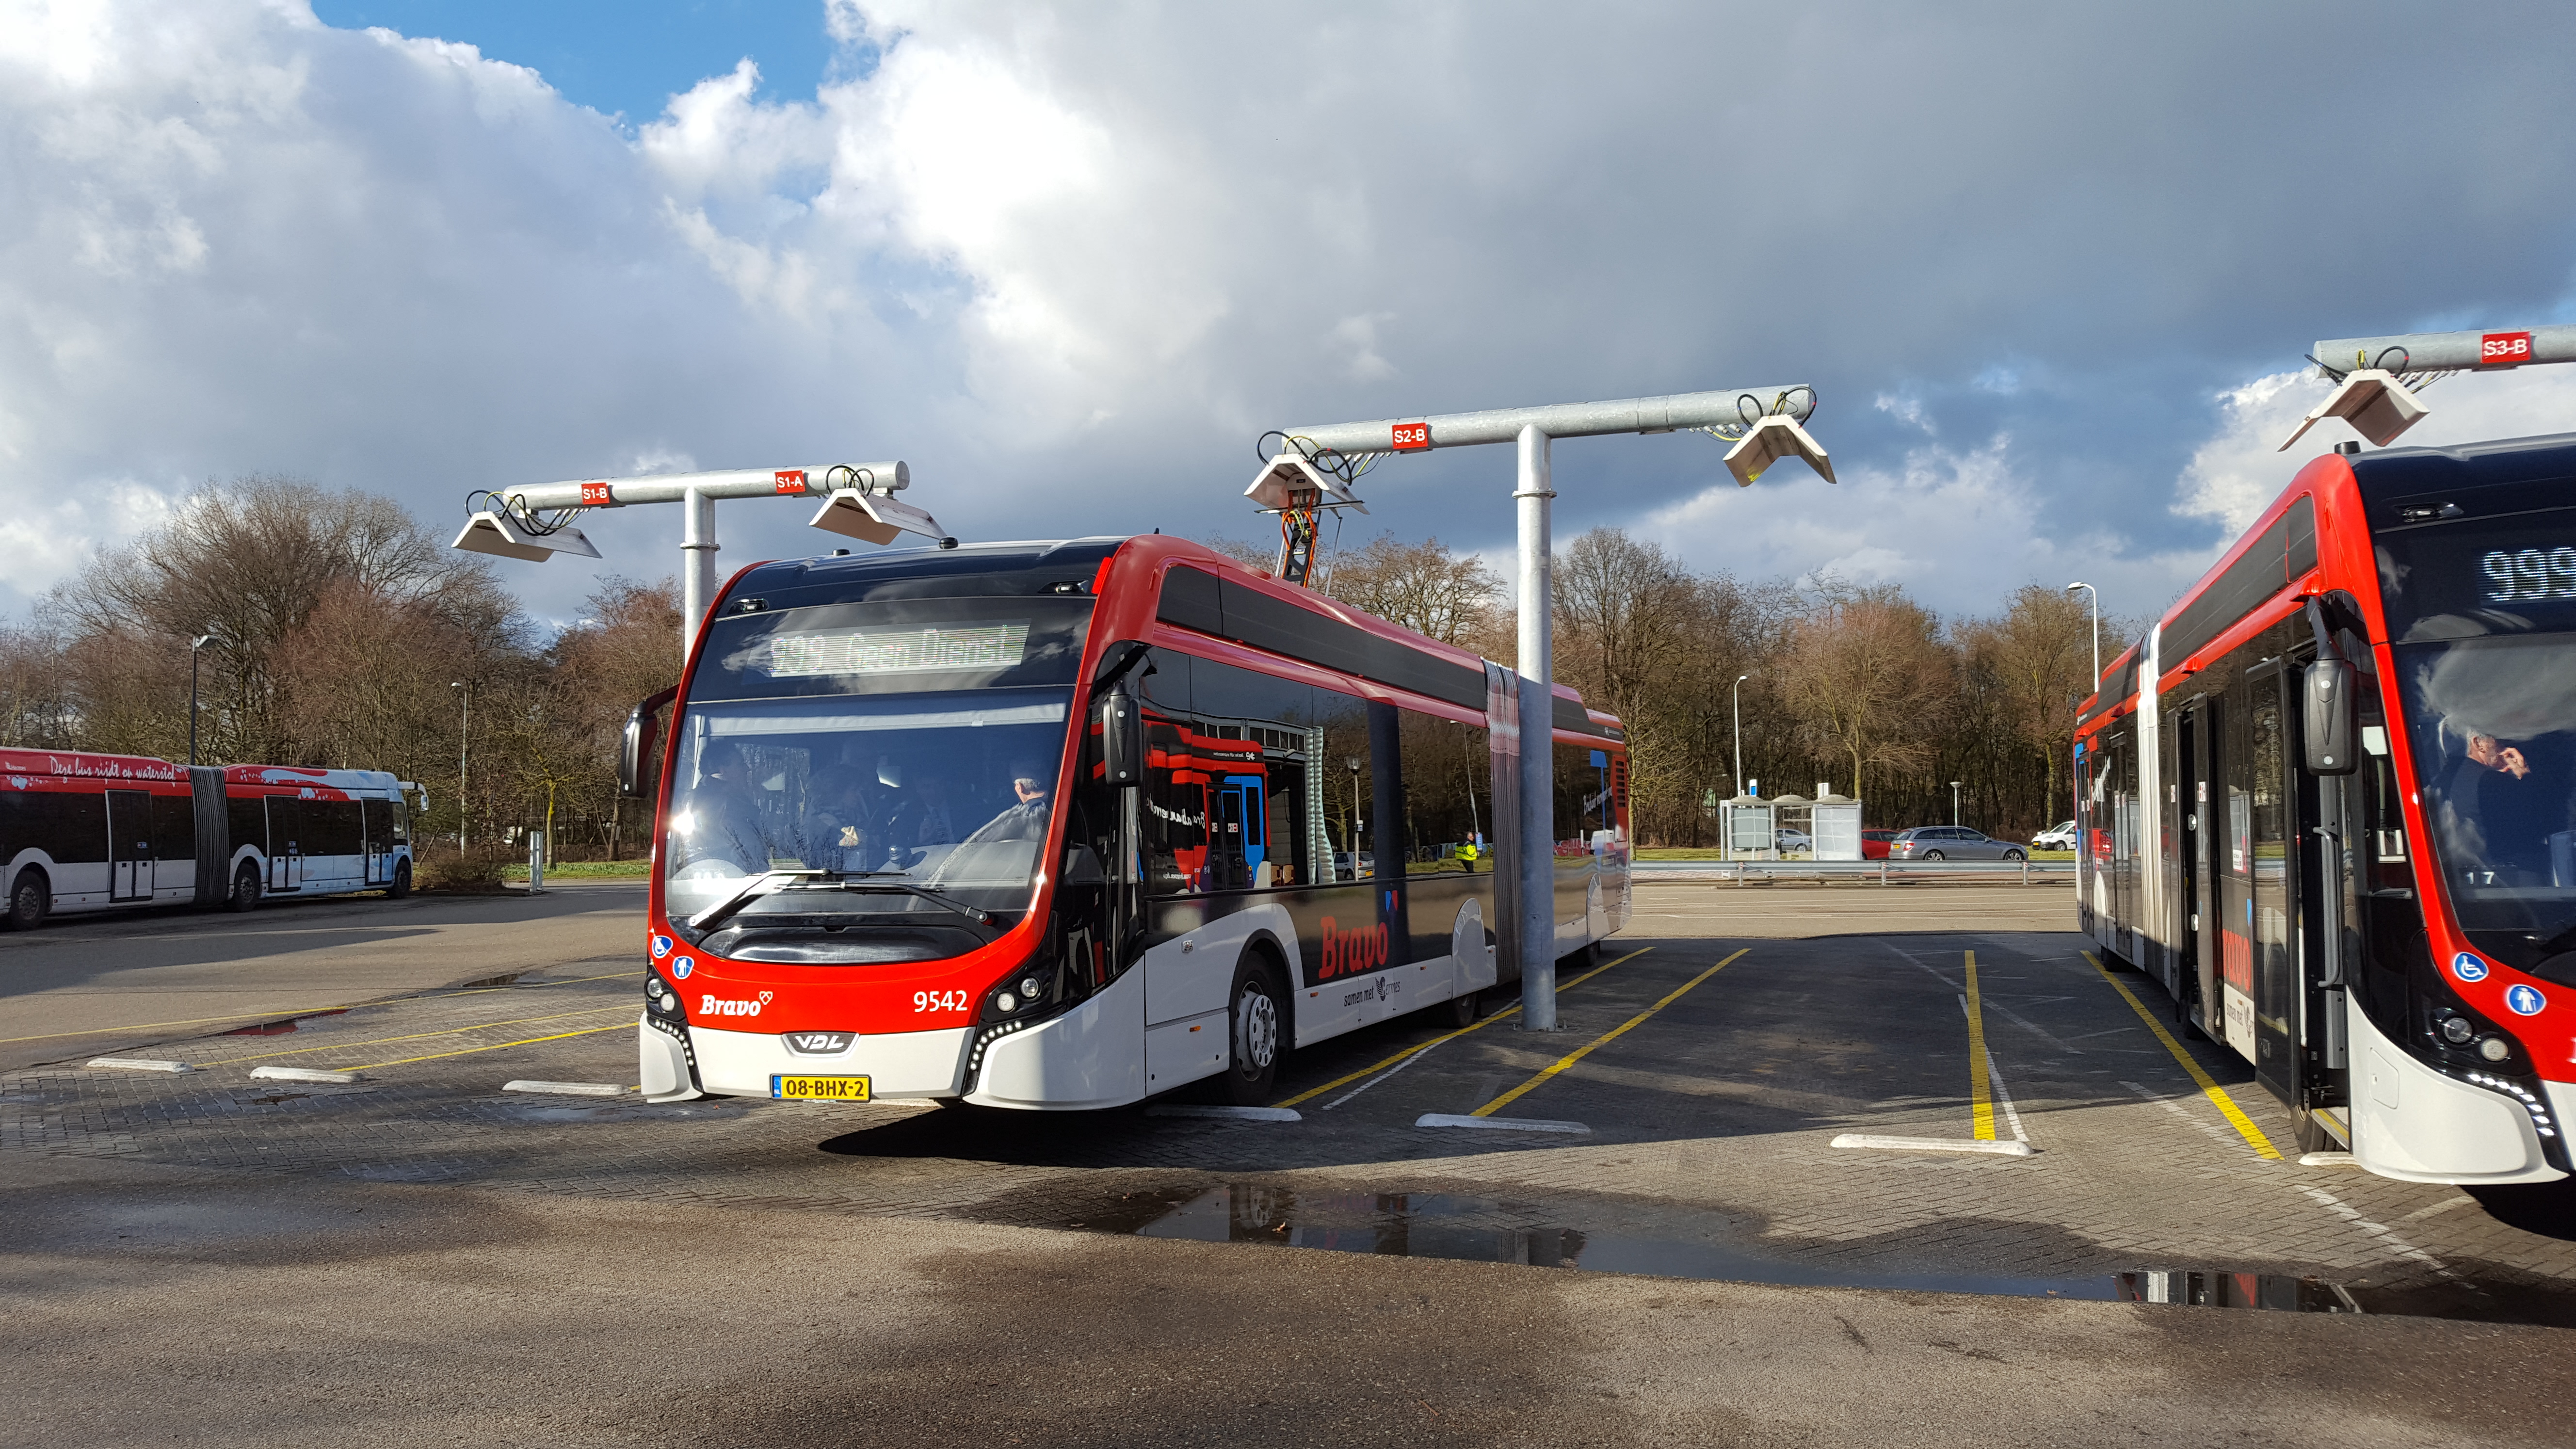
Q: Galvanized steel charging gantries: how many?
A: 3